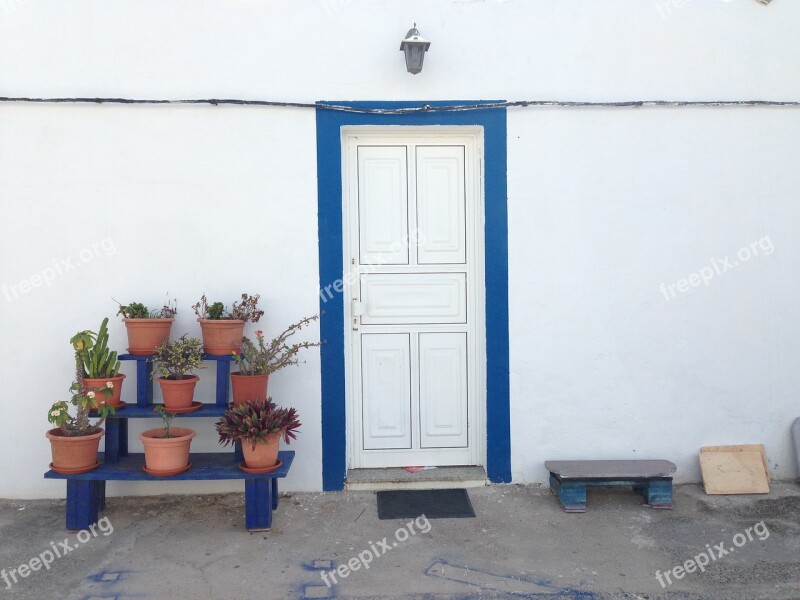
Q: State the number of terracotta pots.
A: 8